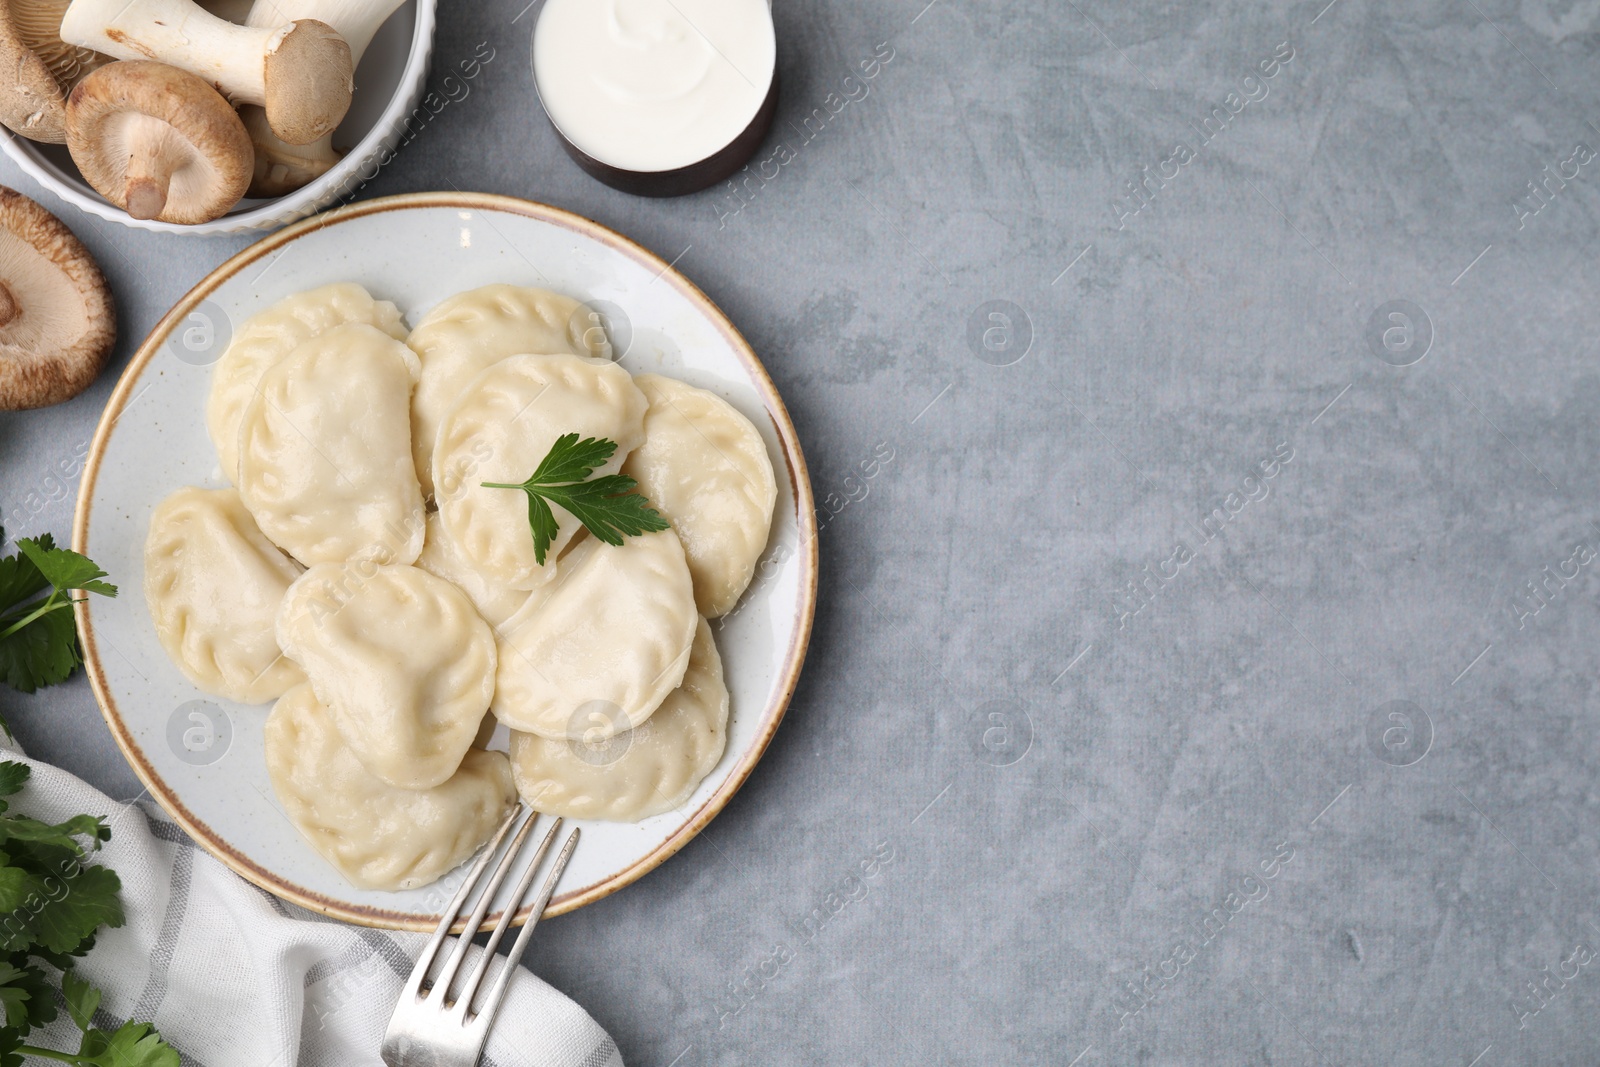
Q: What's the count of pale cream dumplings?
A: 11